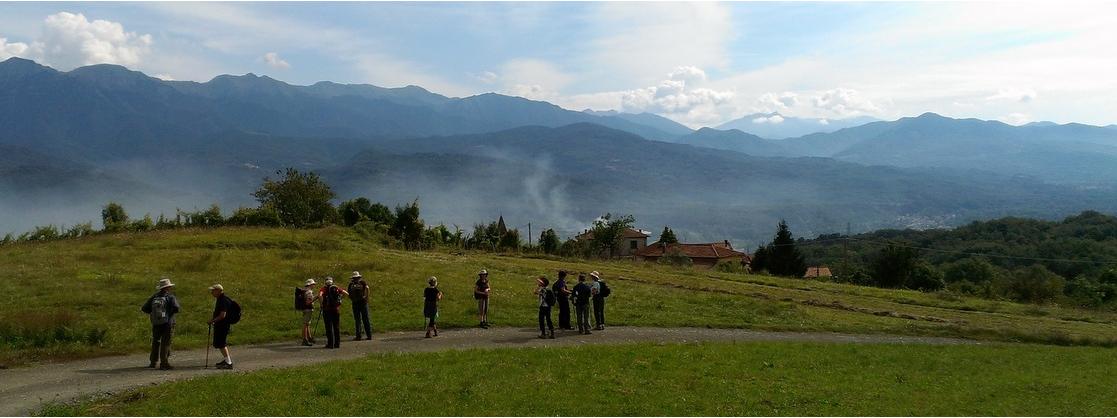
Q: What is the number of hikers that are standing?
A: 11